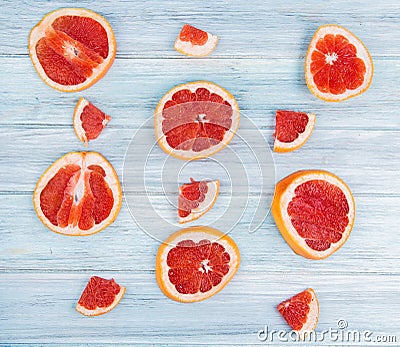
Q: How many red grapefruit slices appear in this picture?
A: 12